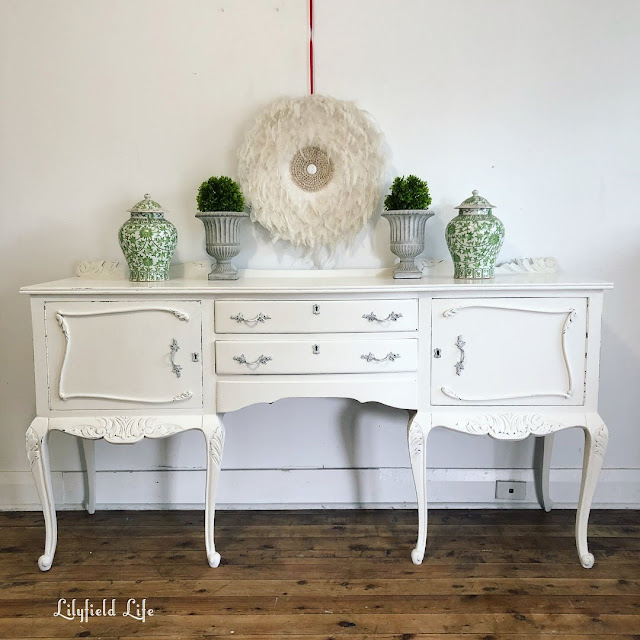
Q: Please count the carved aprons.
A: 2